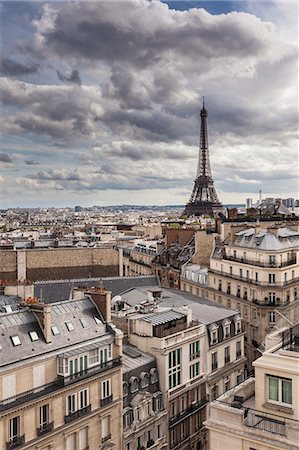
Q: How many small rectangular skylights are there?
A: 6